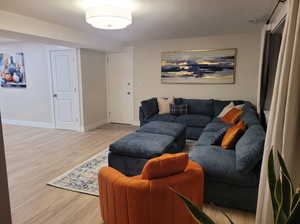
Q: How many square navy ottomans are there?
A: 2